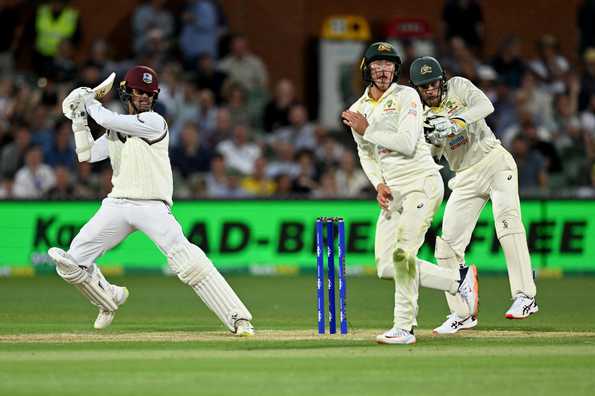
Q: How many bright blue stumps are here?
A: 3